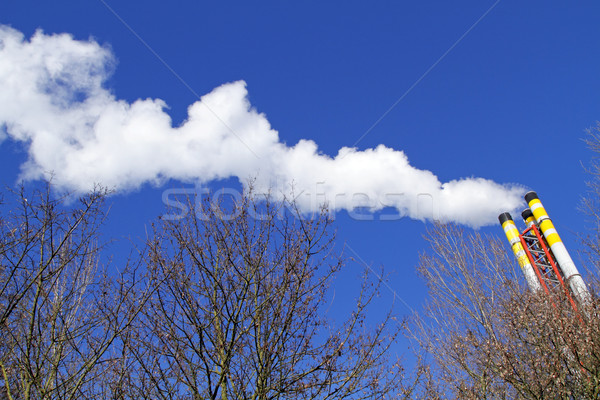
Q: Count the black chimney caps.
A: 3